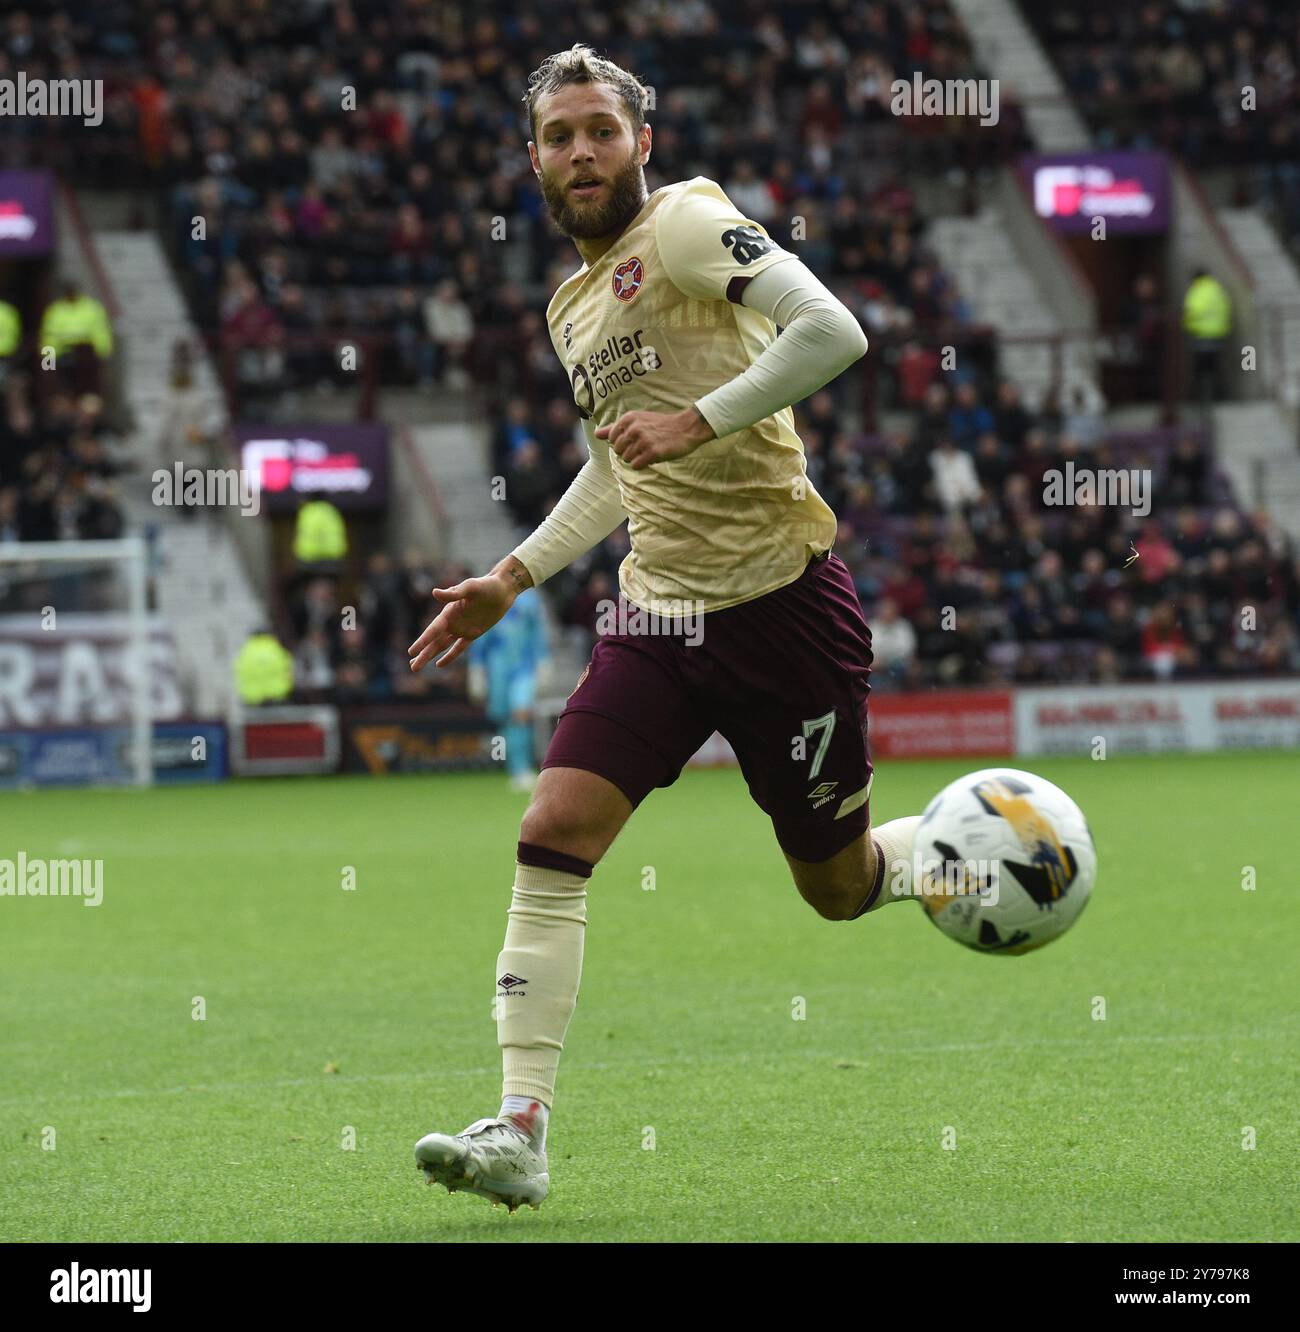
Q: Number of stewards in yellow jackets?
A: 5